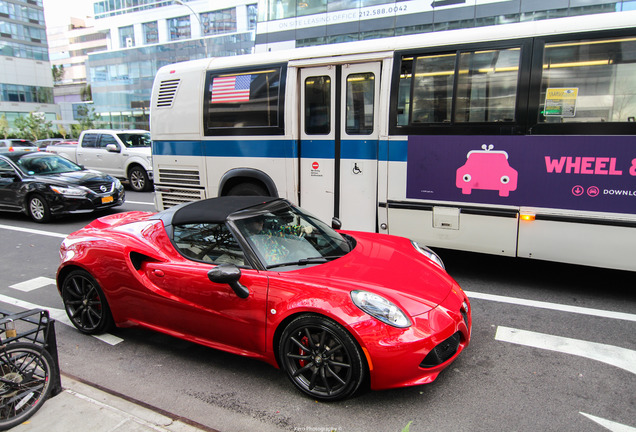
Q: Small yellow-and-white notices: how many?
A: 1